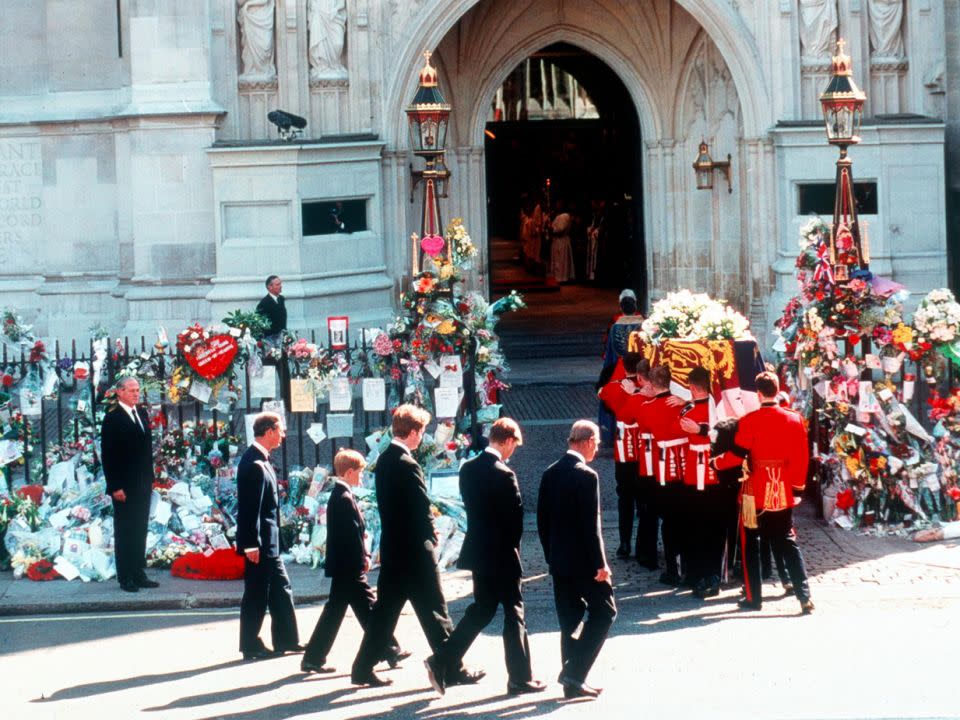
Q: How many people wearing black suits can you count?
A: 7